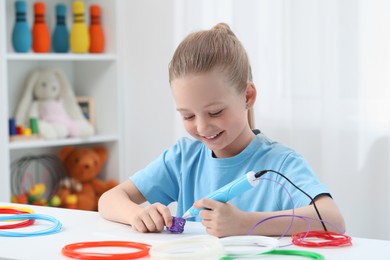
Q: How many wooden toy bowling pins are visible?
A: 5